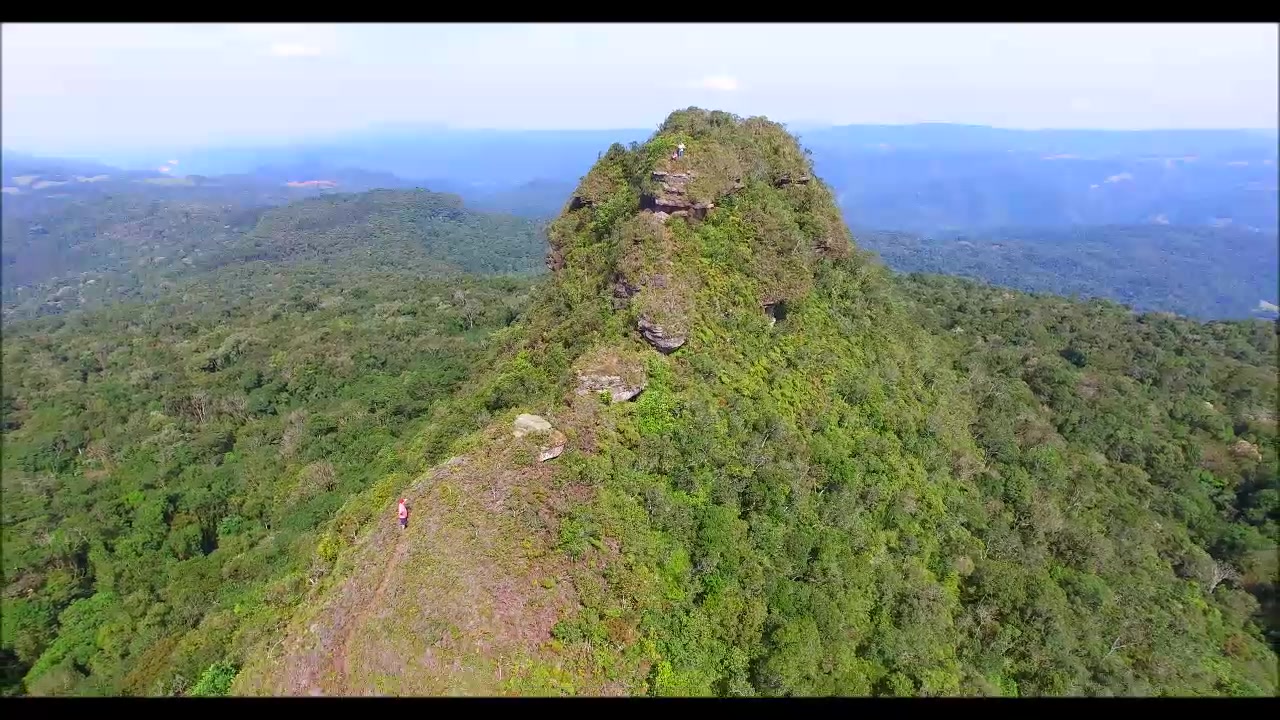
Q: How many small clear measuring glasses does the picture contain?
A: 0